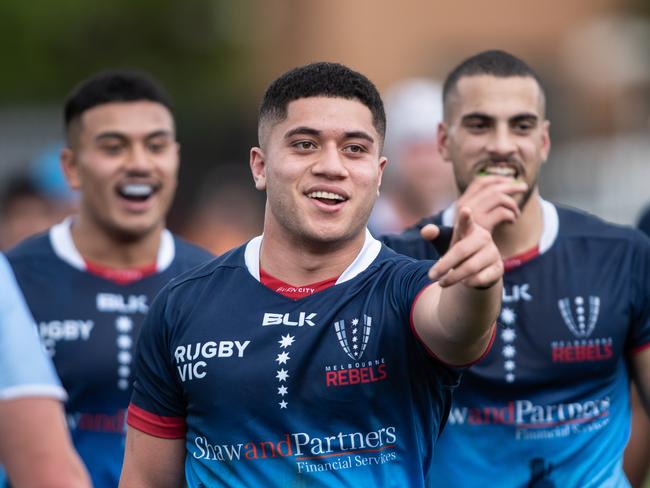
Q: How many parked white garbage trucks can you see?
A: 0